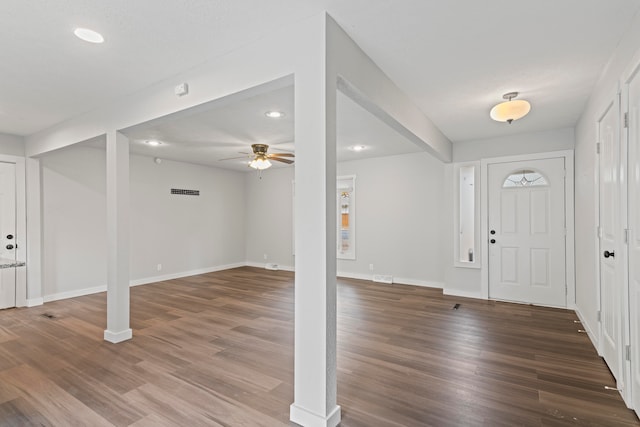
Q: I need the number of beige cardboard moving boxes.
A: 0